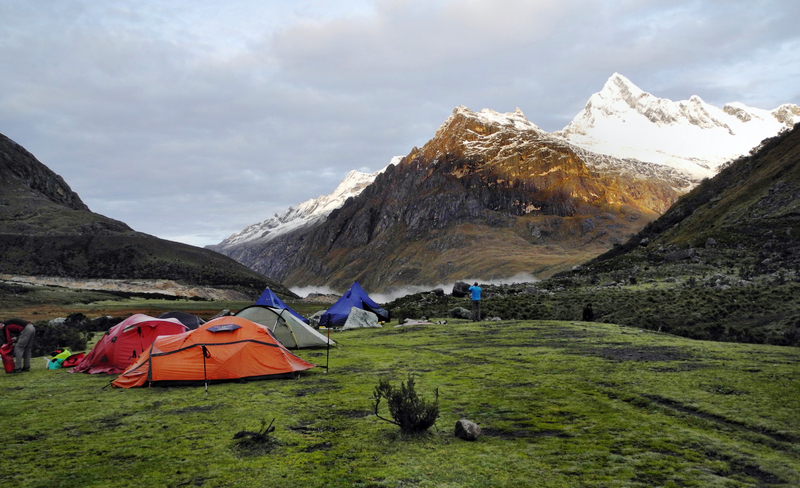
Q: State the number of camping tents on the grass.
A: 6